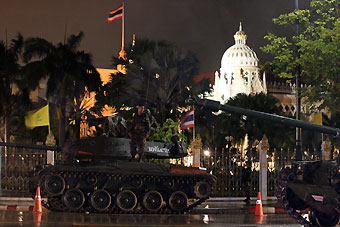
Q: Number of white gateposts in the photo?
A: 4